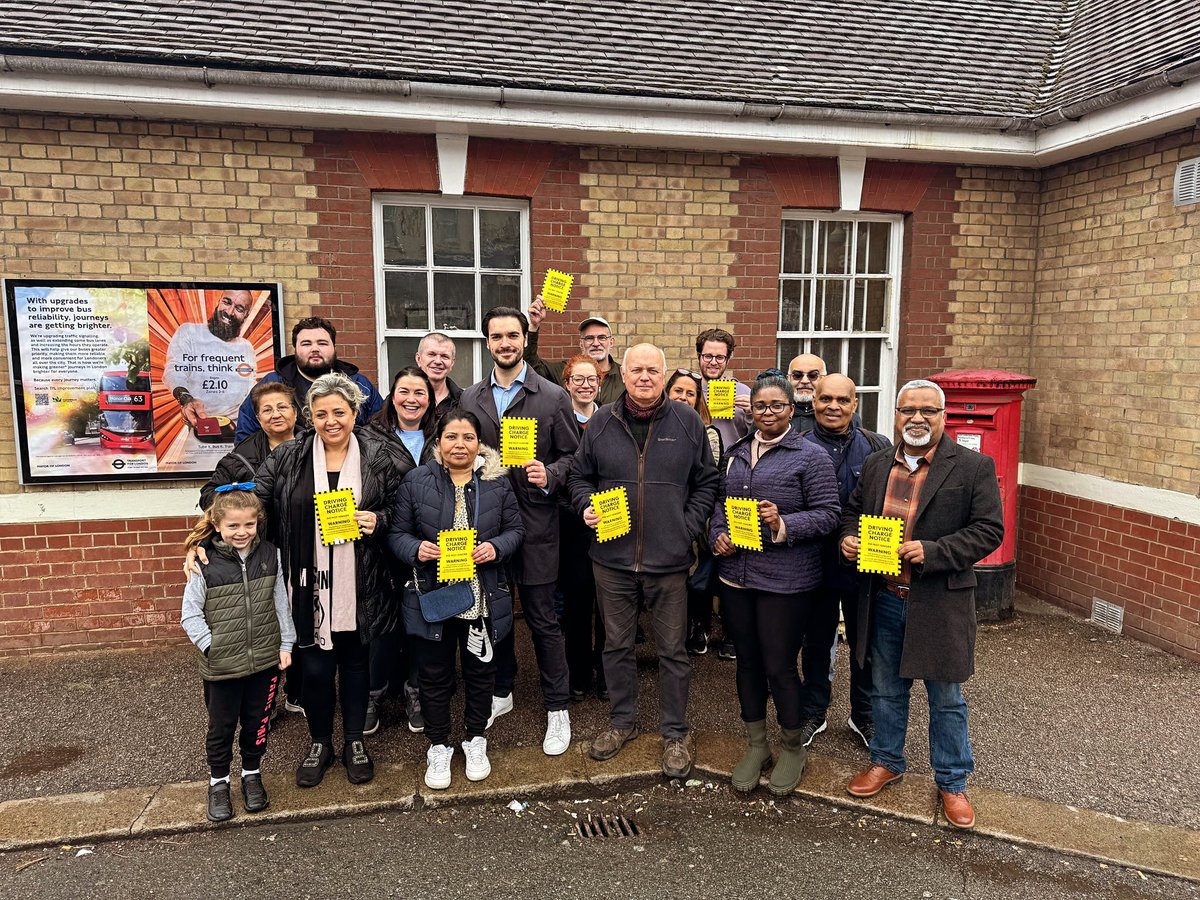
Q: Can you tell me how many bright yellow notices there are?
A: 8